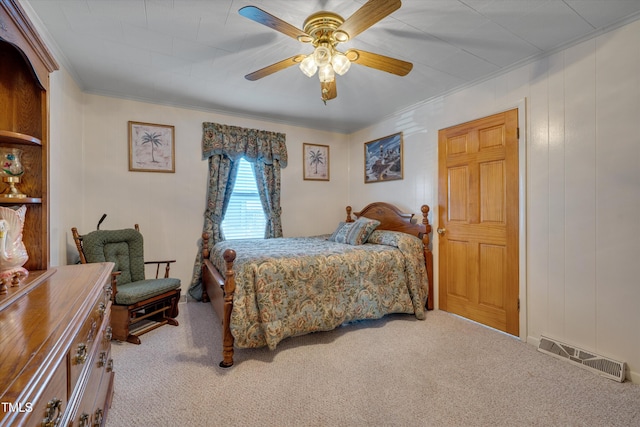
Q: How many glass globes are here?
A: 4